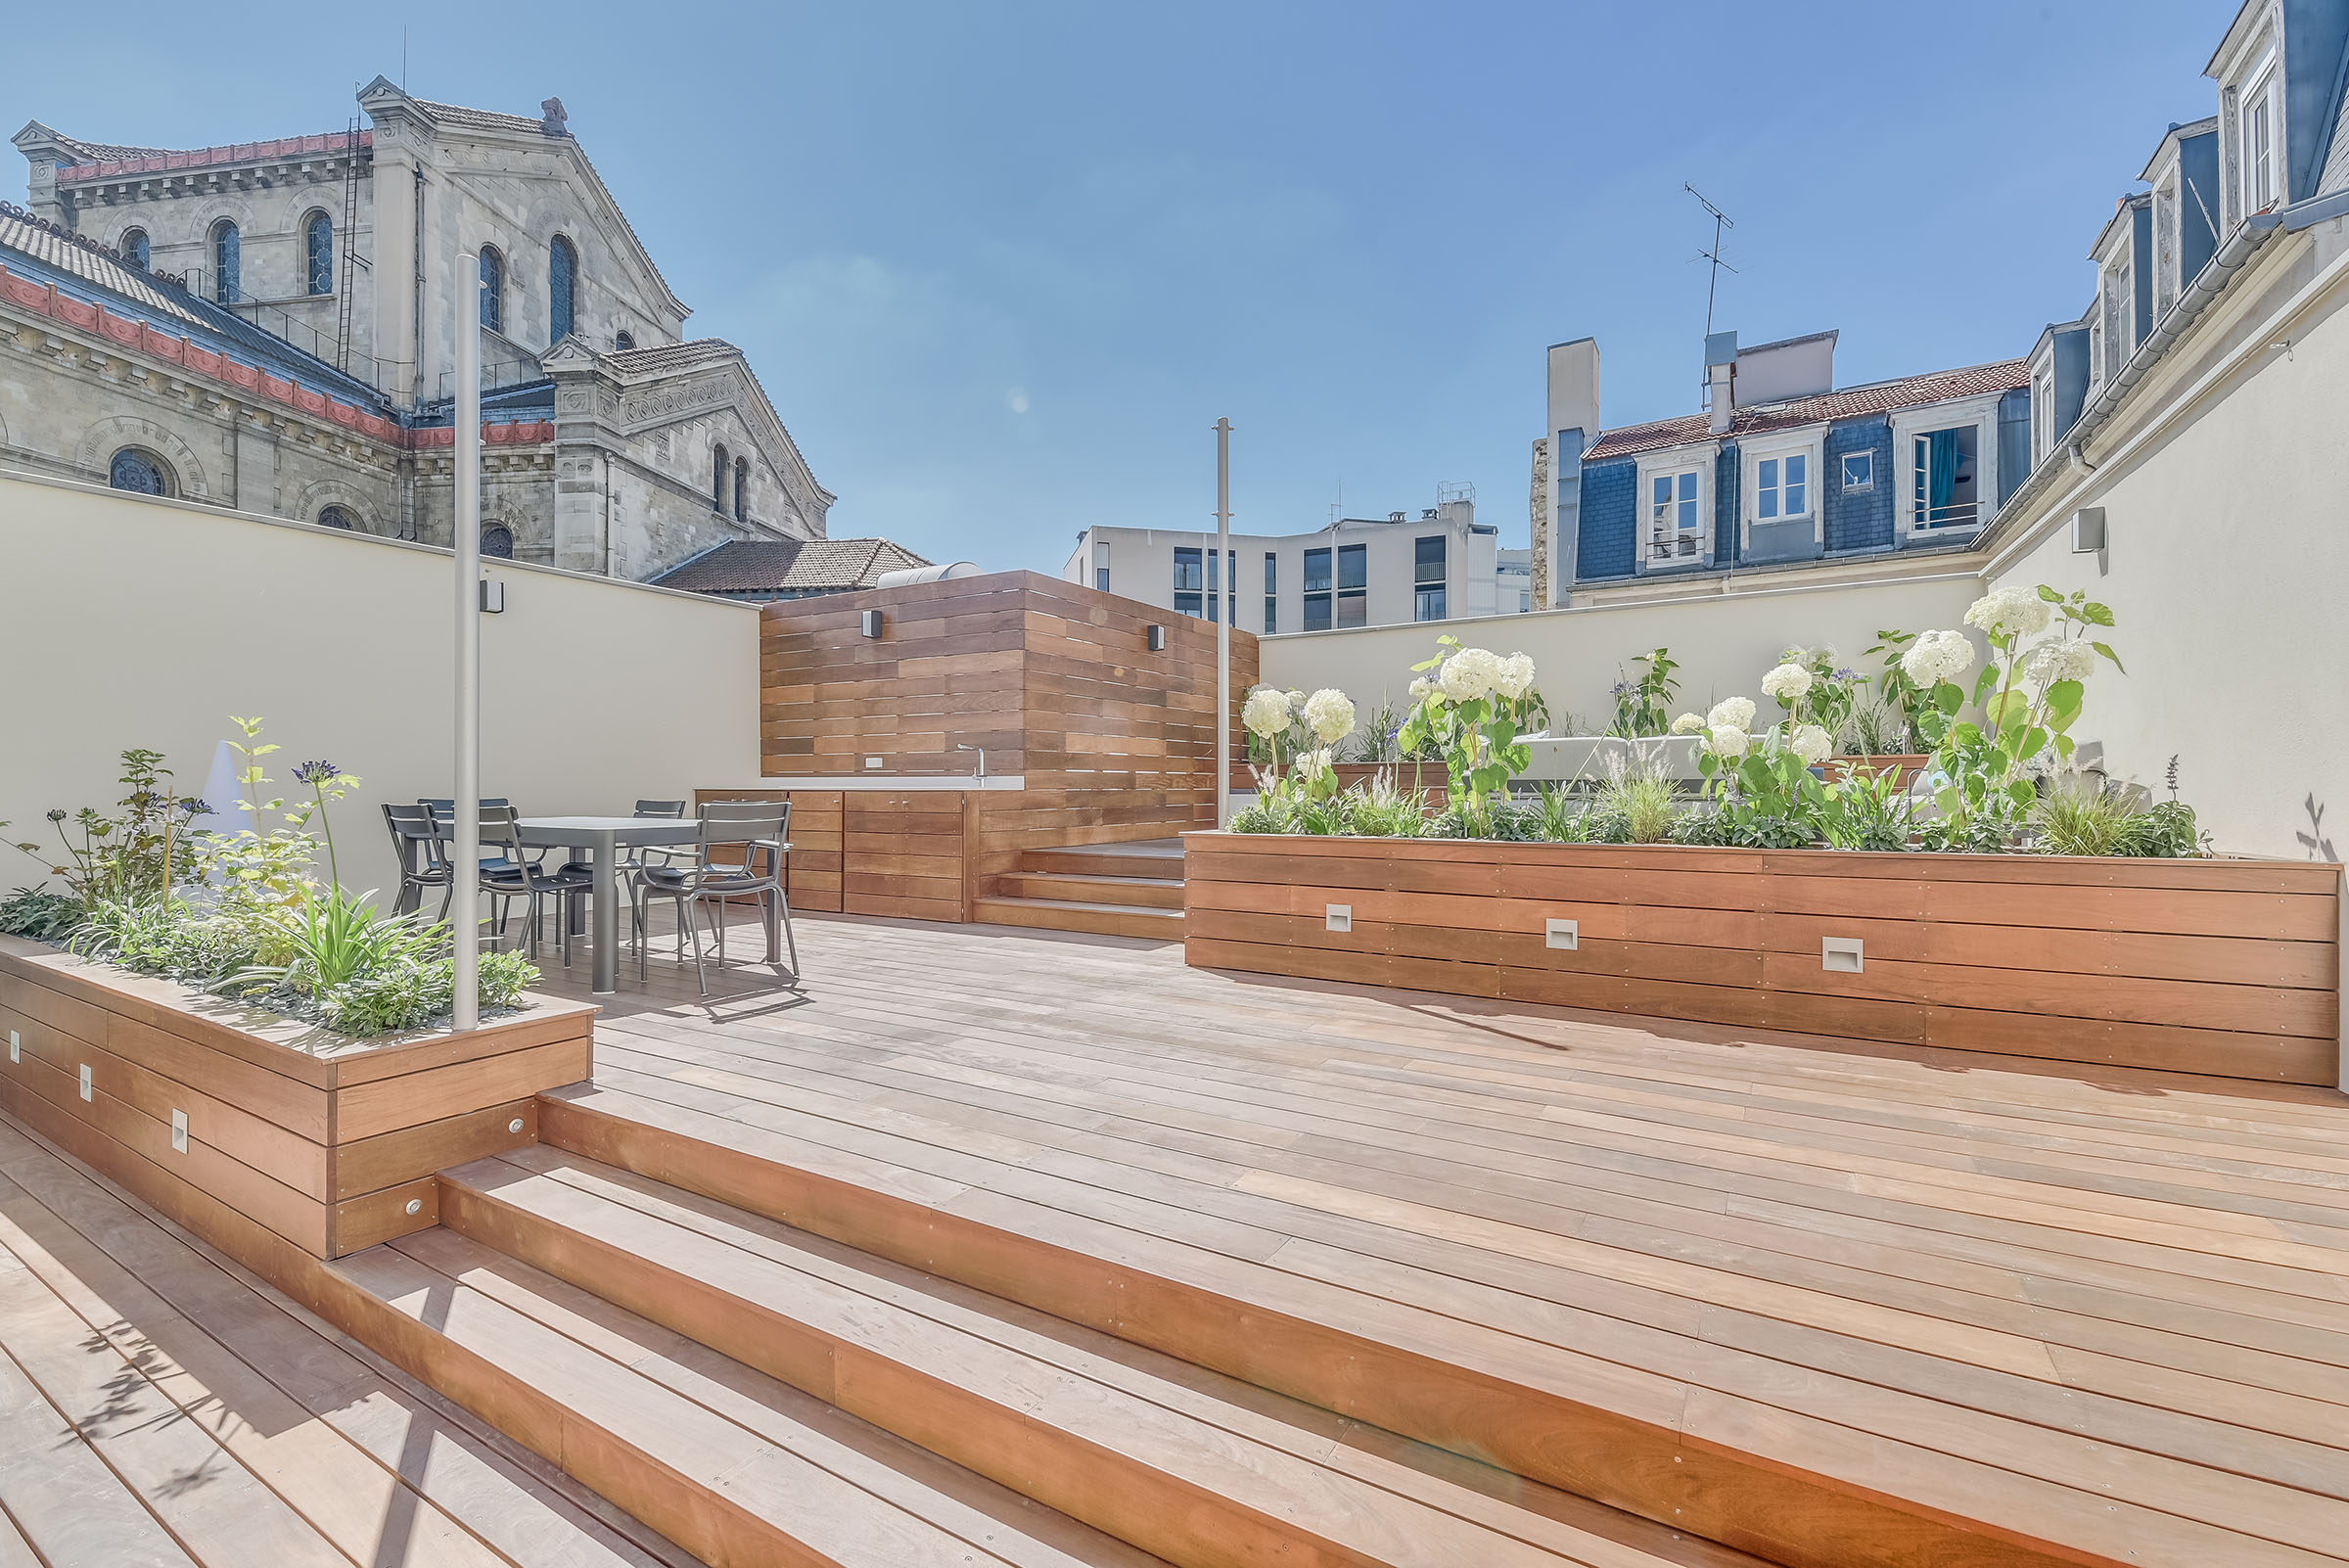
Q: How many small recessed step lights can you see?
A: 8